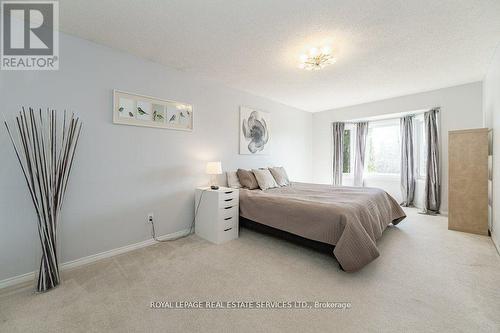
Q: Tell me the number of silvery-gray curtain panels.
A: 4